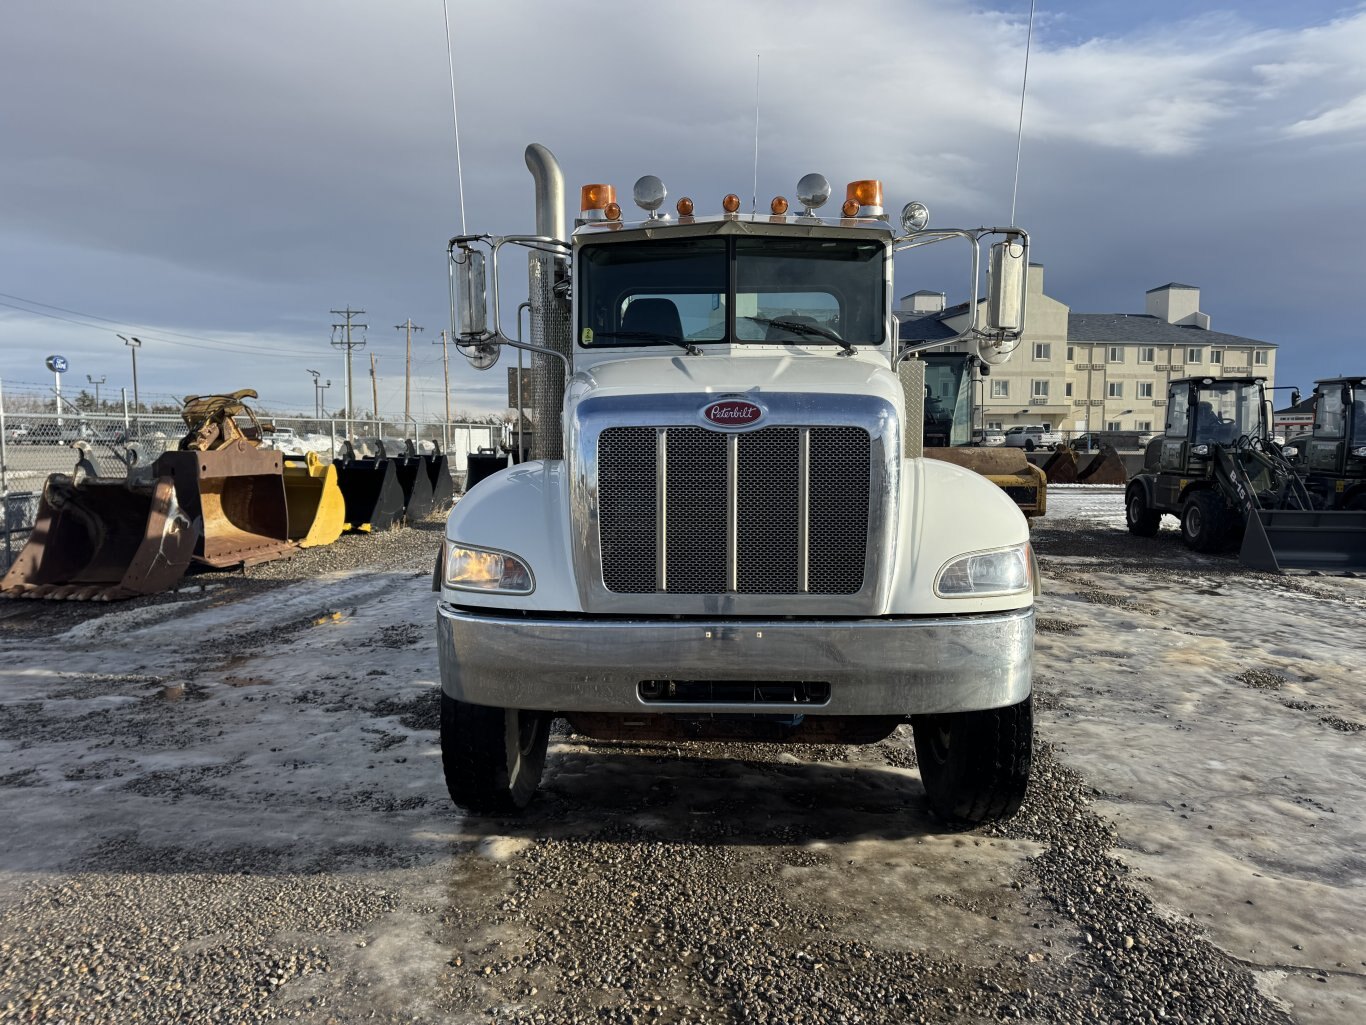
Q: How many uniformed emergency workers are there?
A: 0